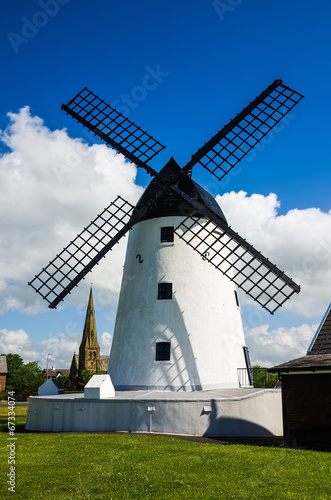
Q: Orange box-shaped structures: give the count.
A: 0